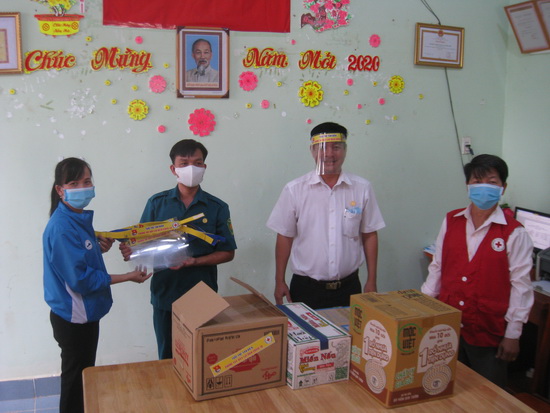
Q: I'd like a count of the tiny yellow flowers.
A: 14